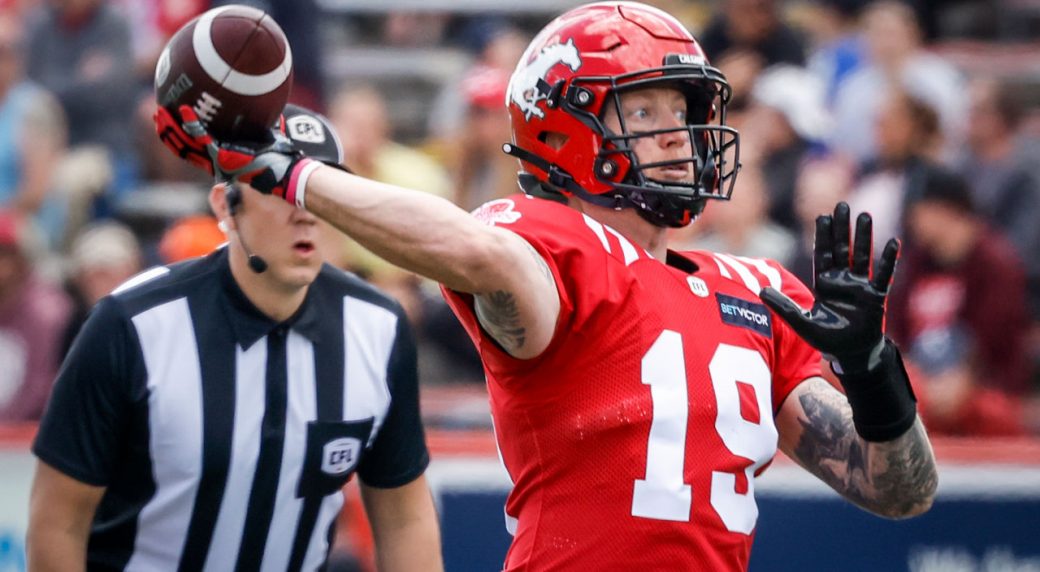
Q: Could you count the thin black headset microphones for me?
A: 1